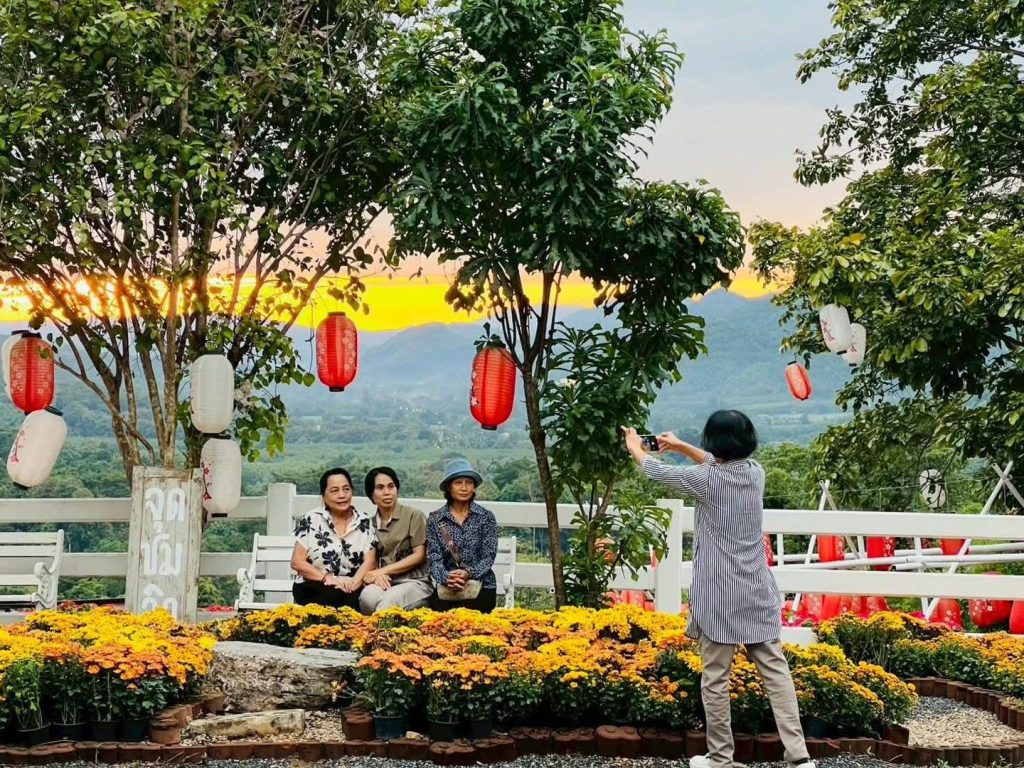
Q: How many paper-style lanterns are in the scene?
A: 11